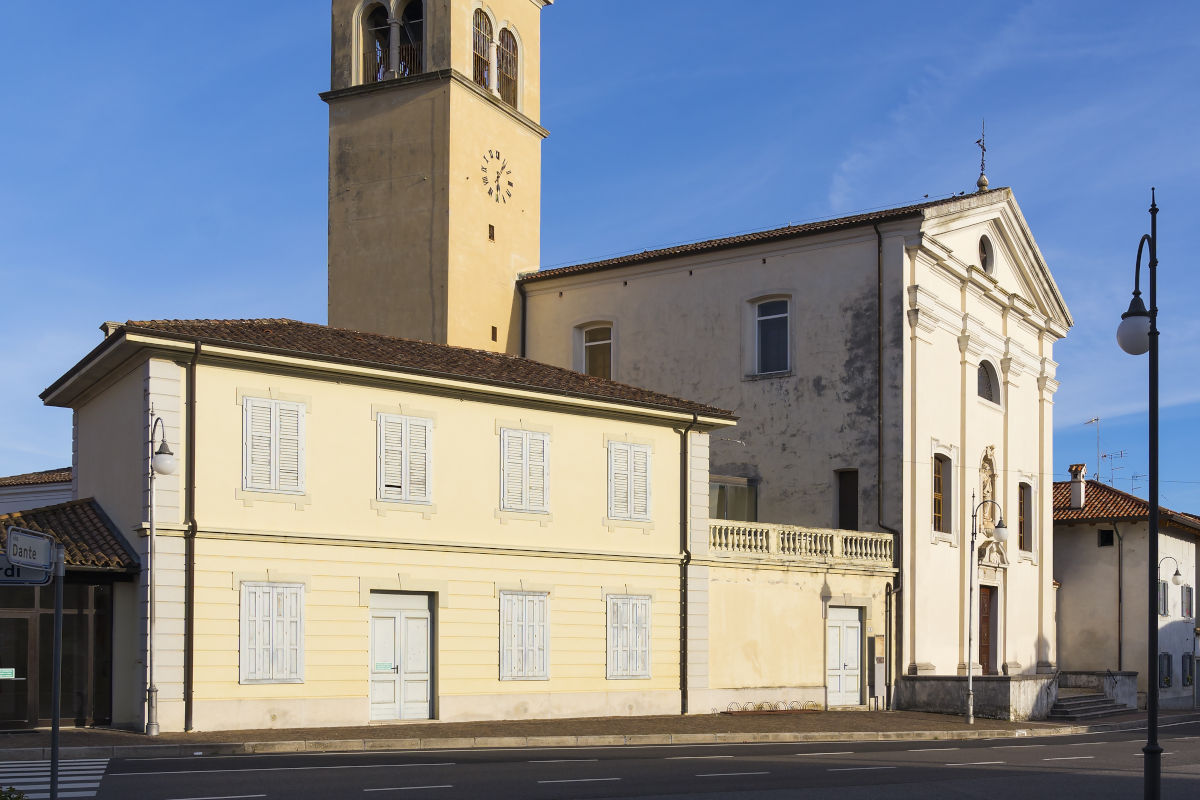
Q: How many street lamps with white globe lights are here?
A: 4